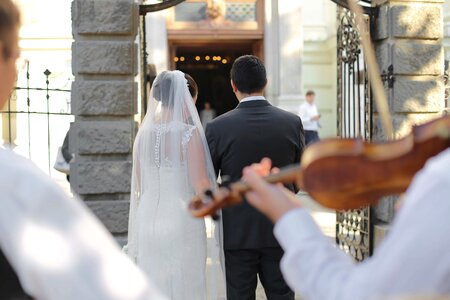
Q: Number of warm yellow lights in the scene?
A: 7